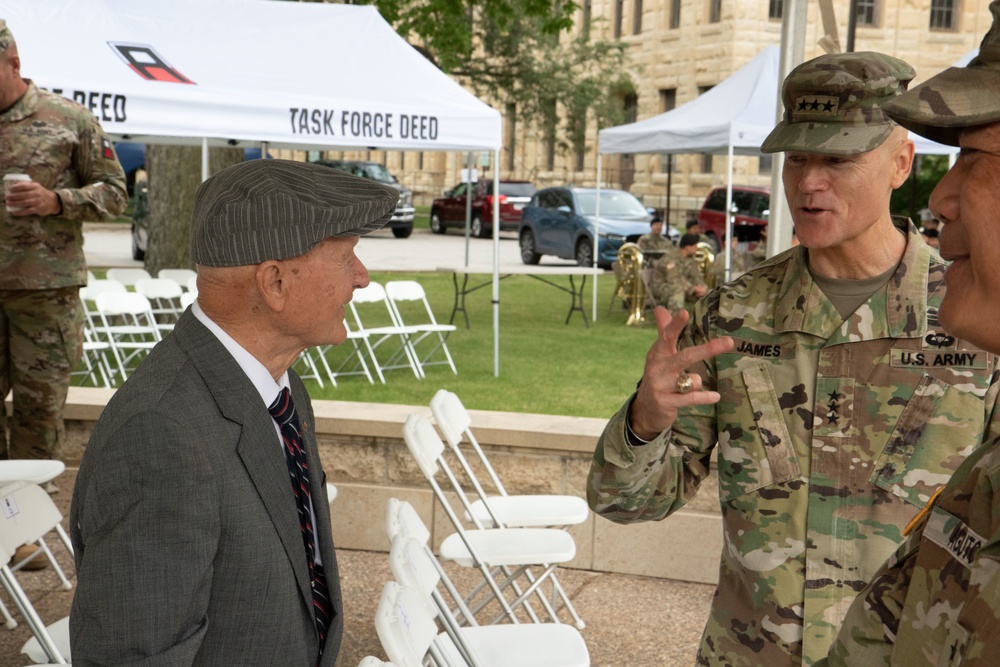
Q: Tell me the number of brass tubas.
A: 2